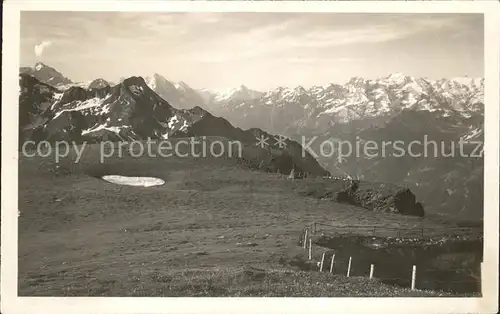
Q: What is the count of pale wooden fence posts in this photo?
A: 7